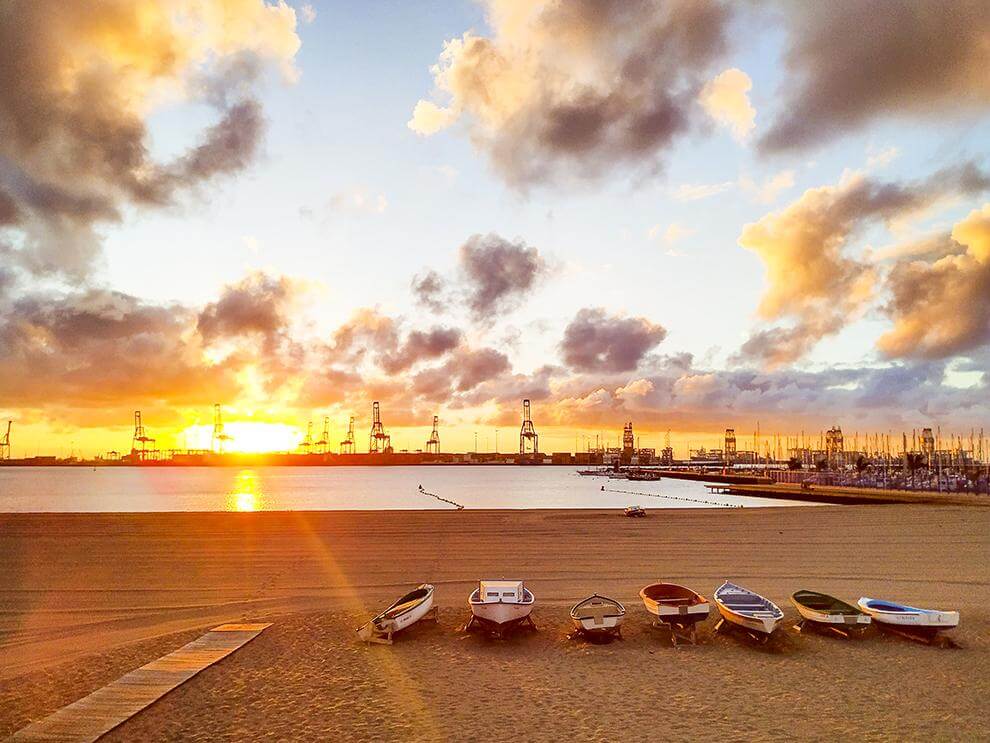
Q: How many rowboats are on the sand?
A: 7